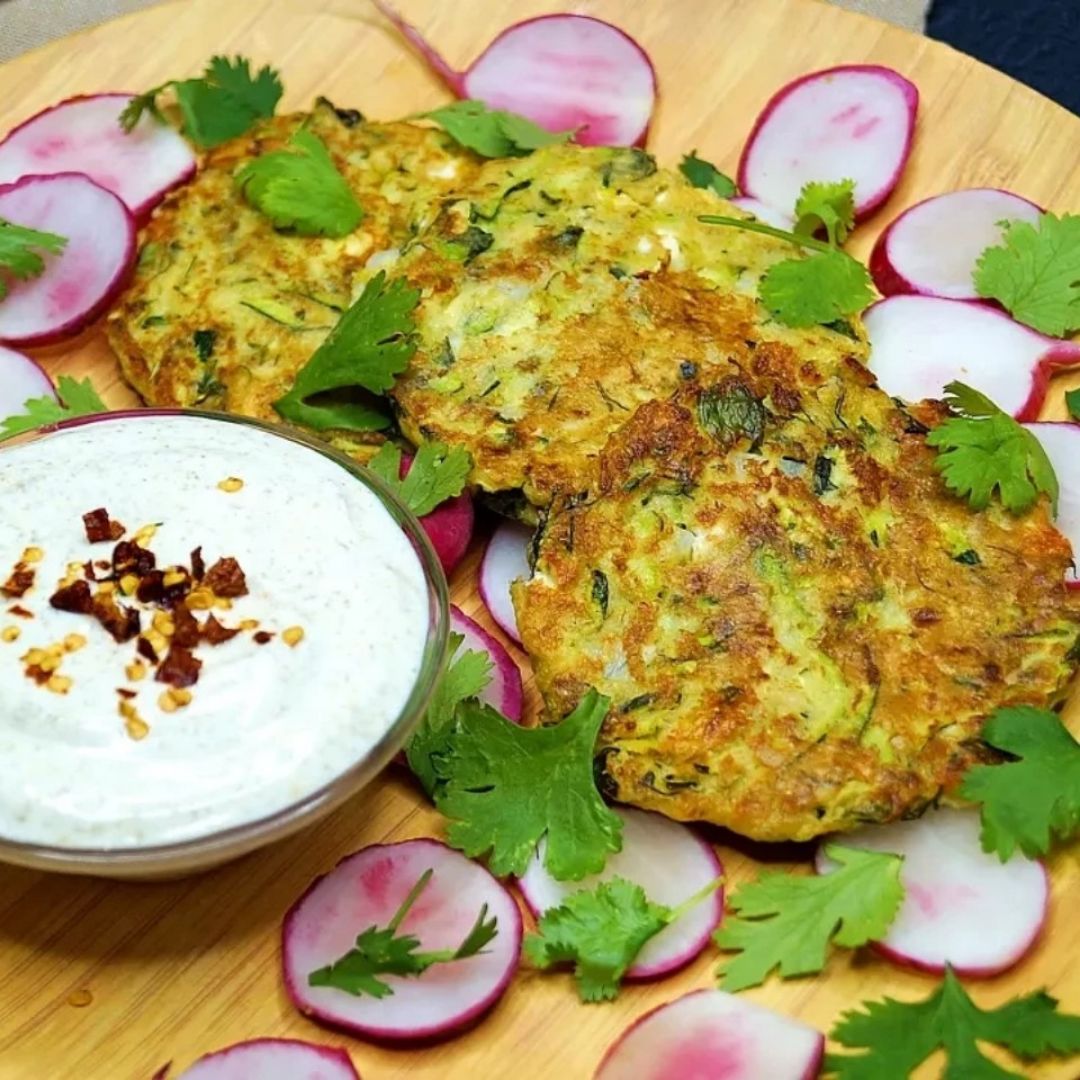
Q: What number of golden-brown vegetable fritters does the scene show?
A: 3